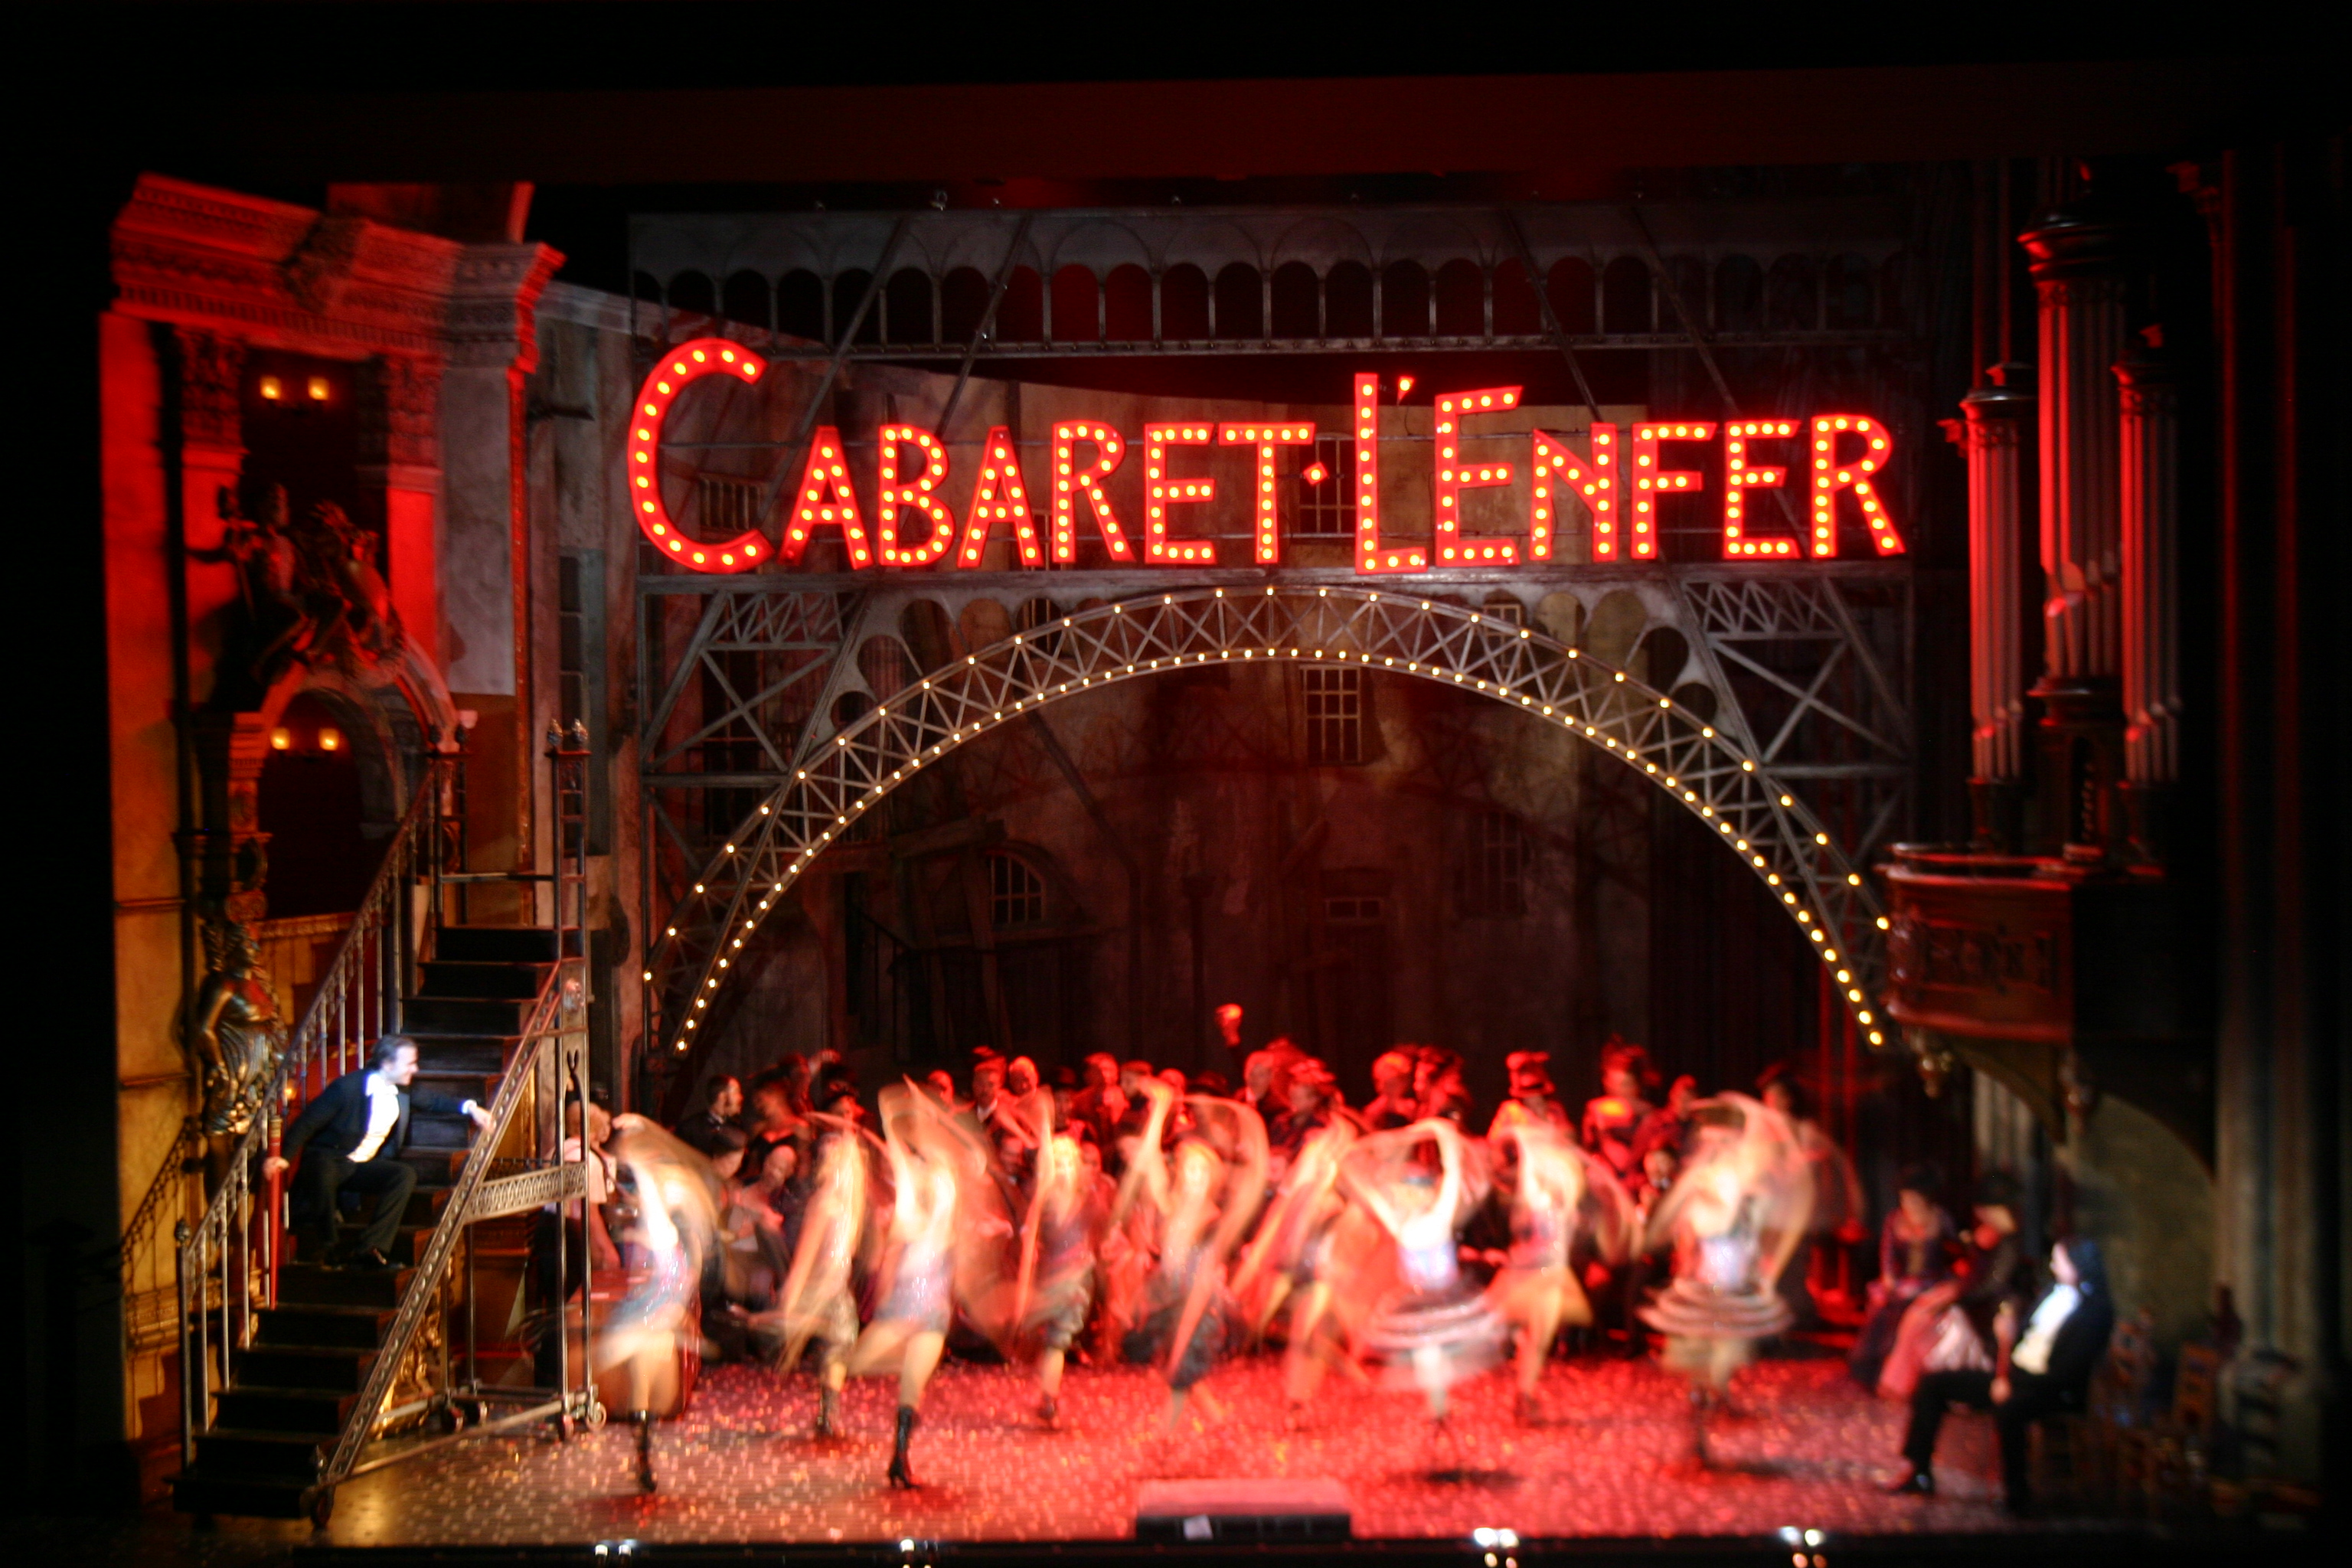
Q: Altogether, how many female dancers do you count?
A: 9